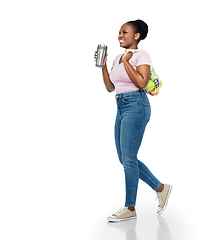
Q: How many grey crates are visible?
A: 0